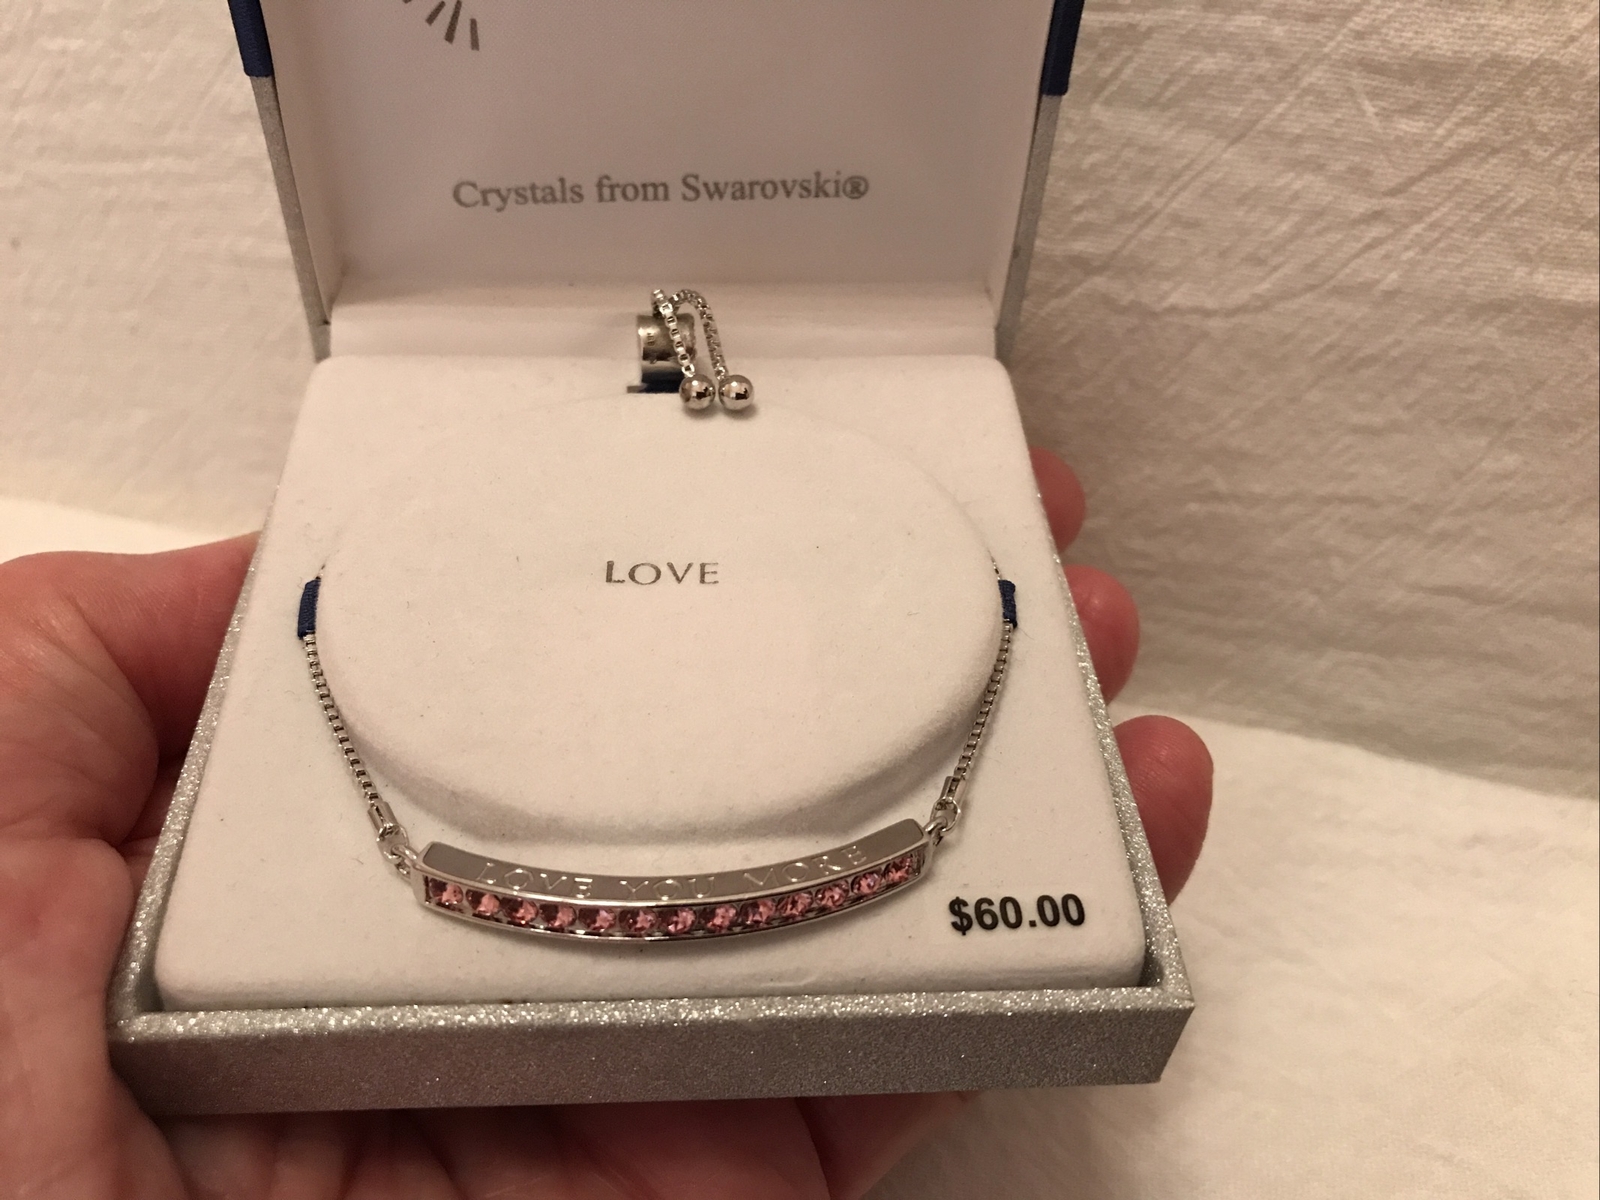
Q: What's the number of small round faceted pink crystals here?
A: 13